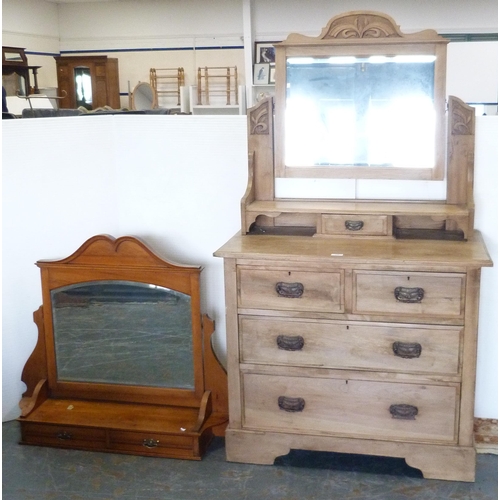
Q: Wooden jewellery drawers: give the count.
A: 3